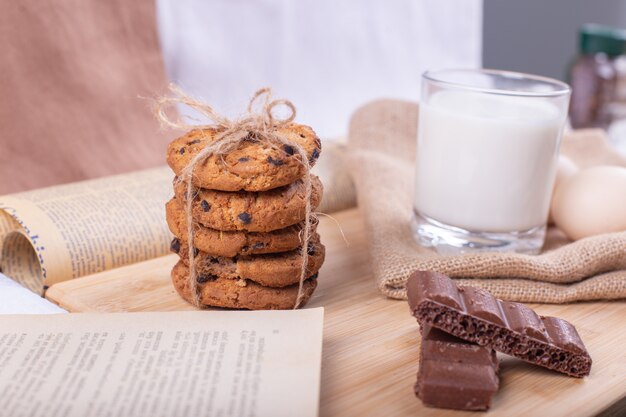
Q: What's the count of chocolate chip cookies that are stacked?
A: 5